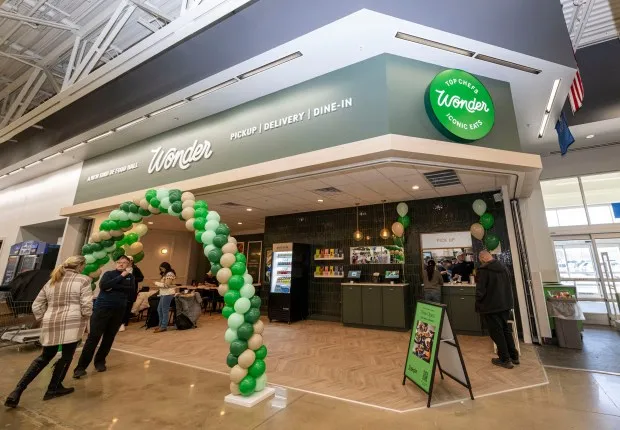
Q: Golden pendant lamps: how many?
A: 2